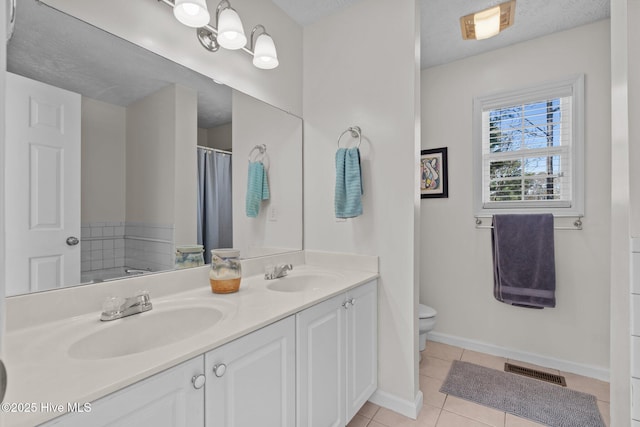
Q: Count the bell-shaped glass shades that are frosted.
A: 3